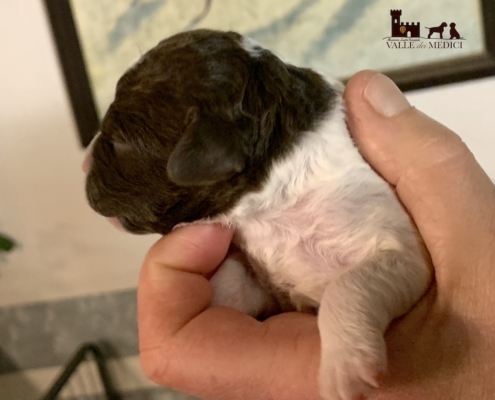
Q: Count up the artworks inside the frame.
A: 1